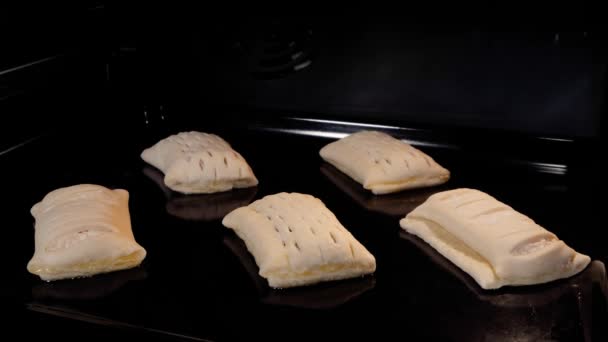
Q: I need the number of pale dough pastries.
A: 5